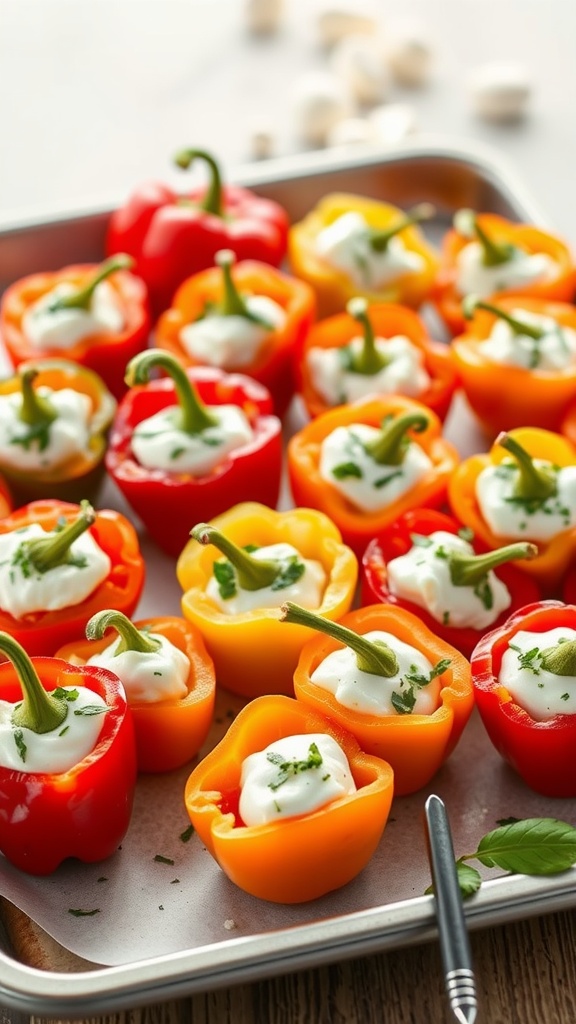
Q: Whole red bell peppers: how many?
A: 1